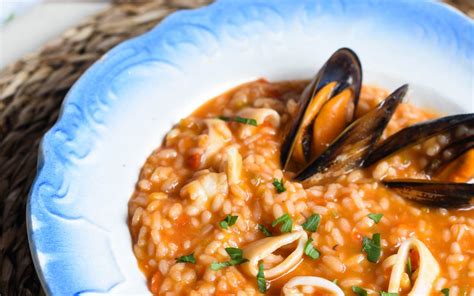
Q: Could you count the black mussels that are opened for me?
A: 2